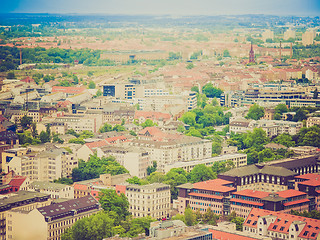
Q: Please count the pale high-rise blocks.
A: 3